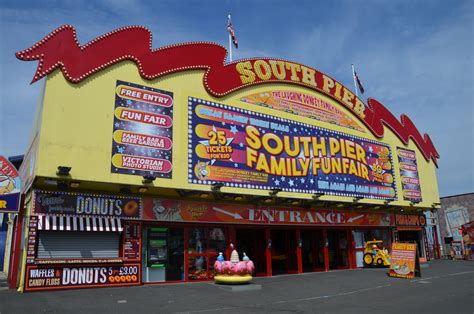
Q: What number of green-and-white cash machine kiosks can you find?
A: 1